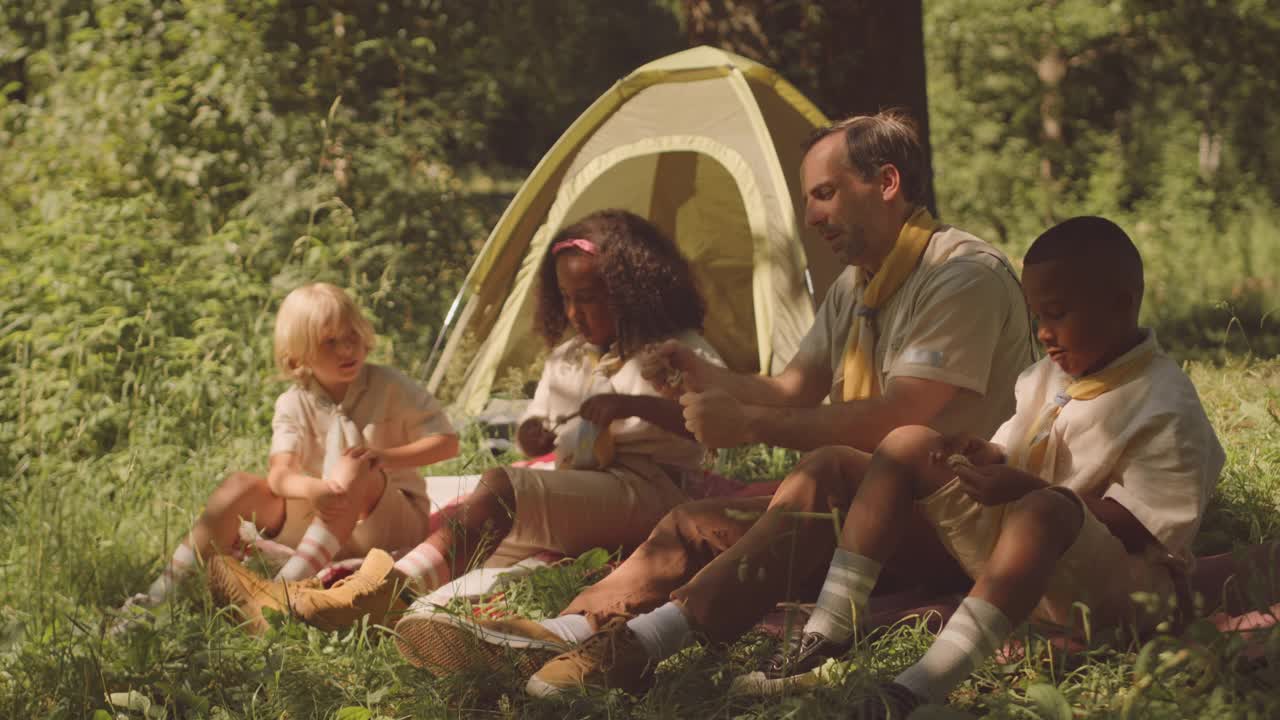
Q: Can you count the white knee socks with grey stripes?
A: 2